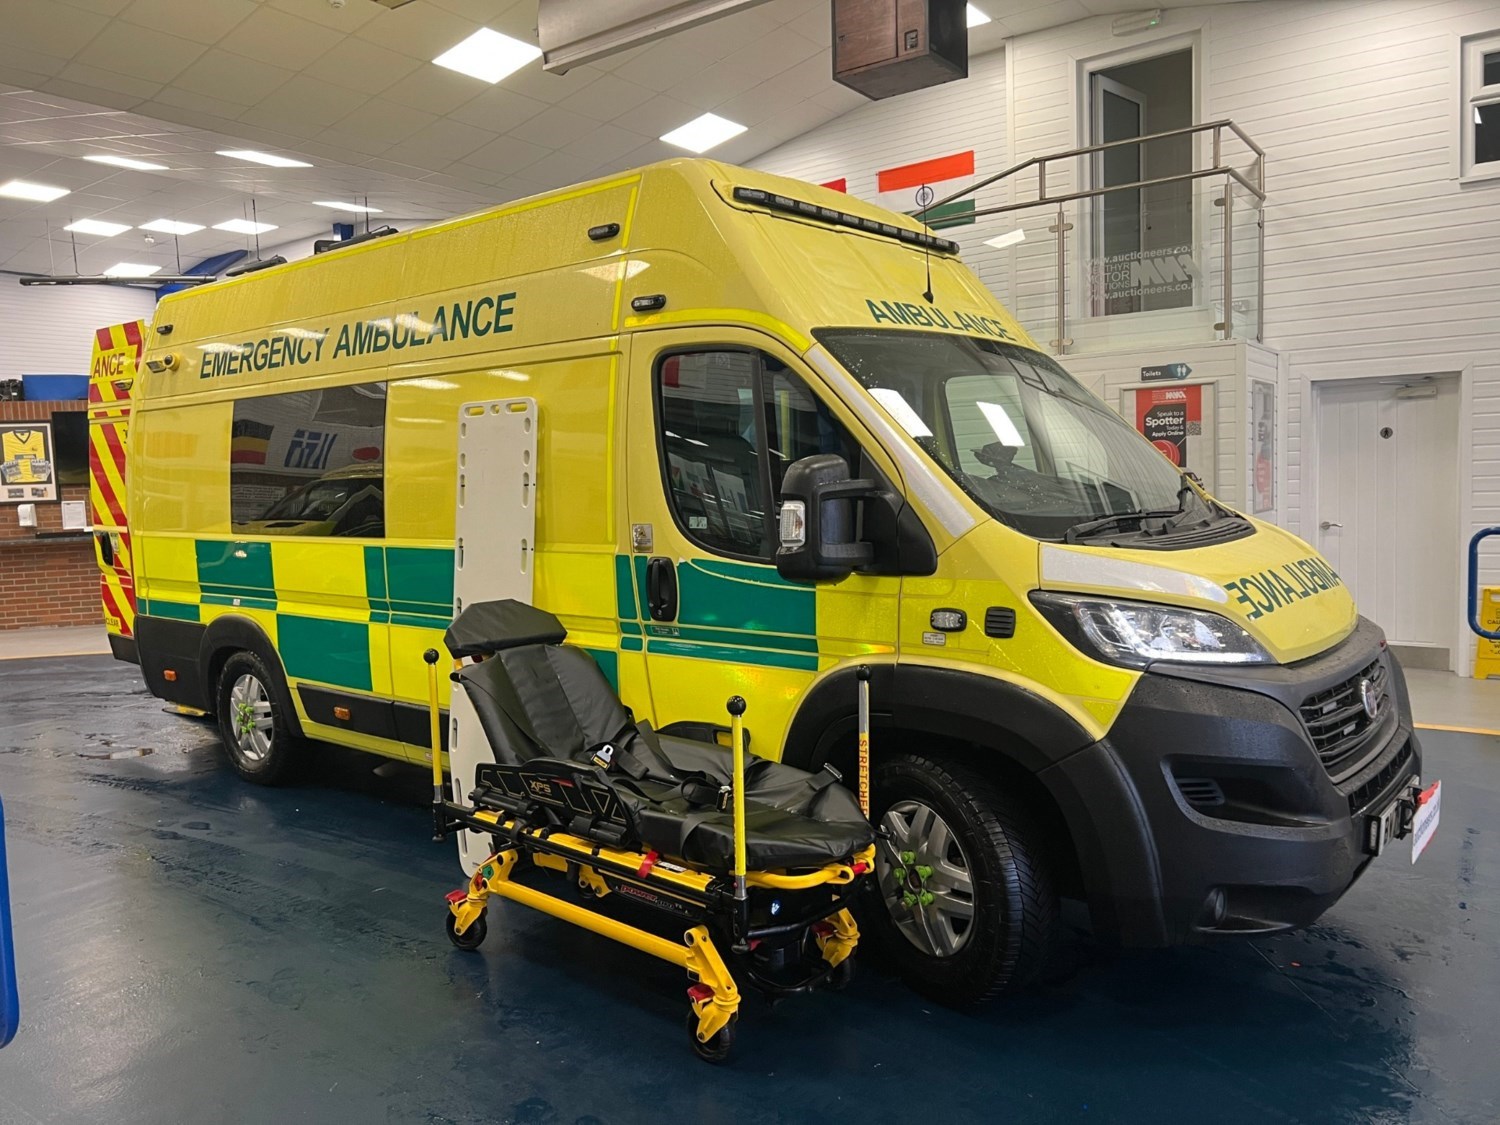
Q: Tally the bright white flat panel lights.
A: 11